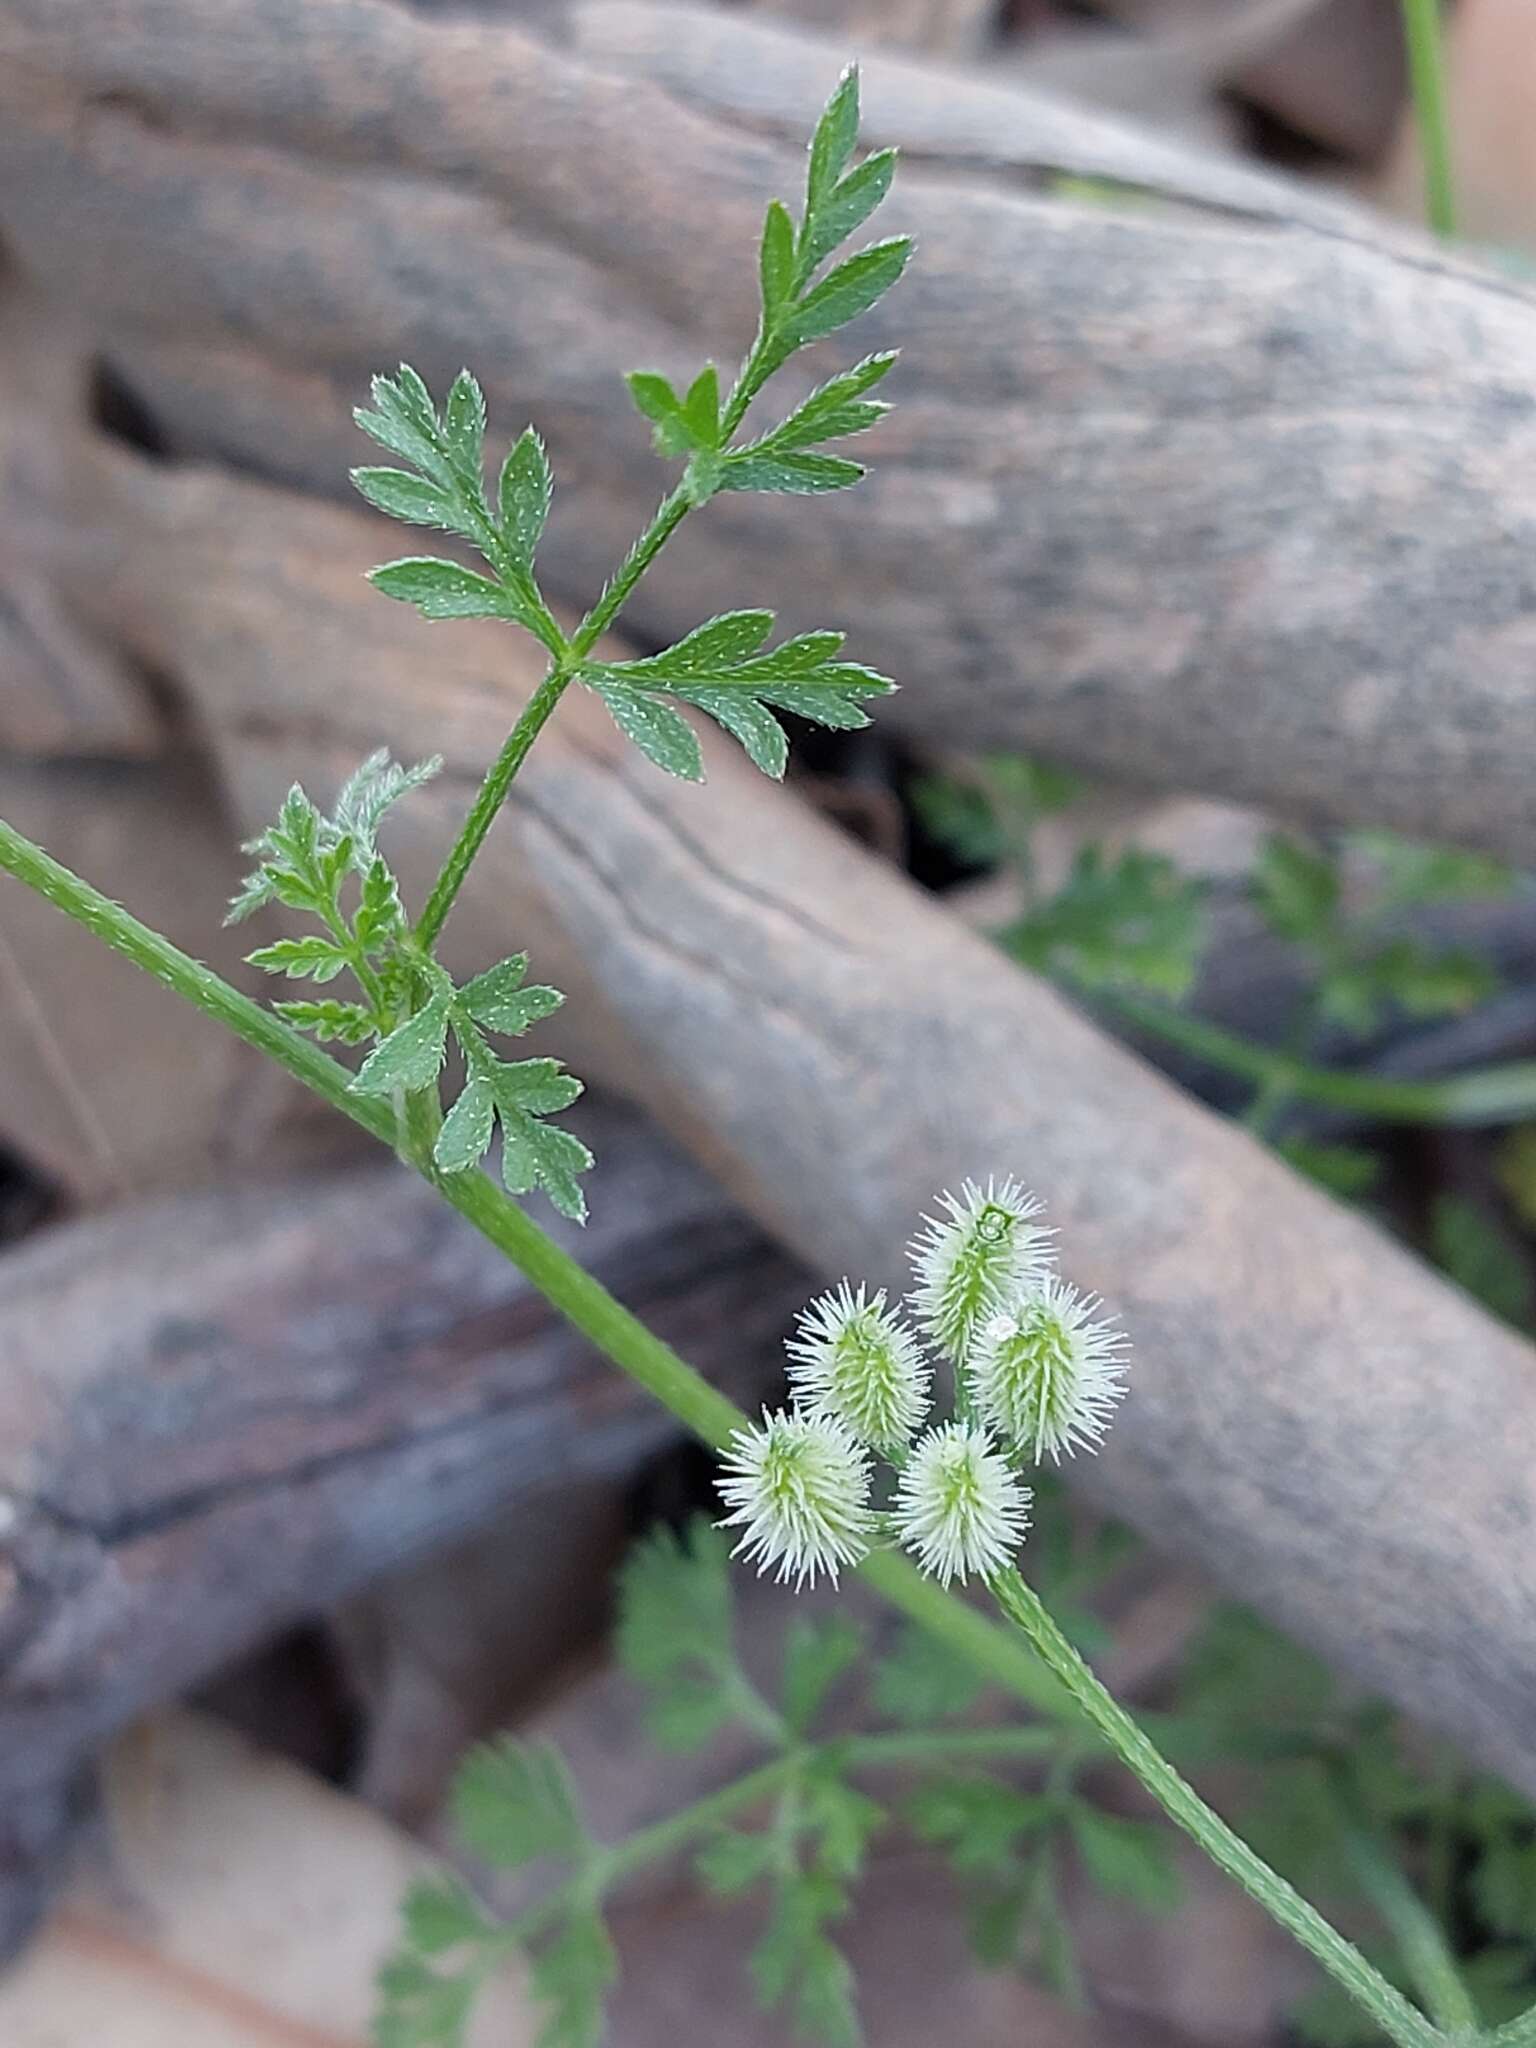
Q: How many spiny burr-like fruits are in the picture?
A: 5